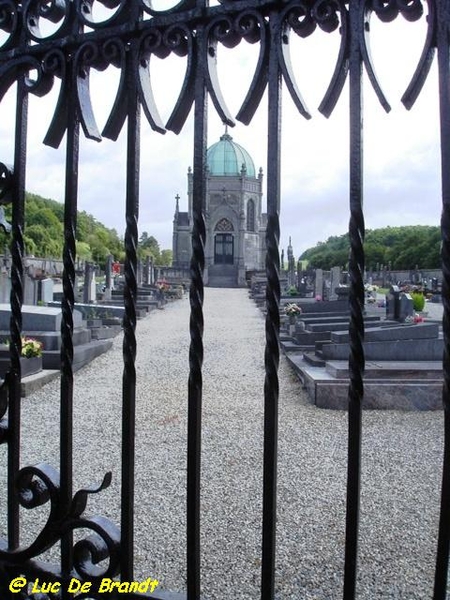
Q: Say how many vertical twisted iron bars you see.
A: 7